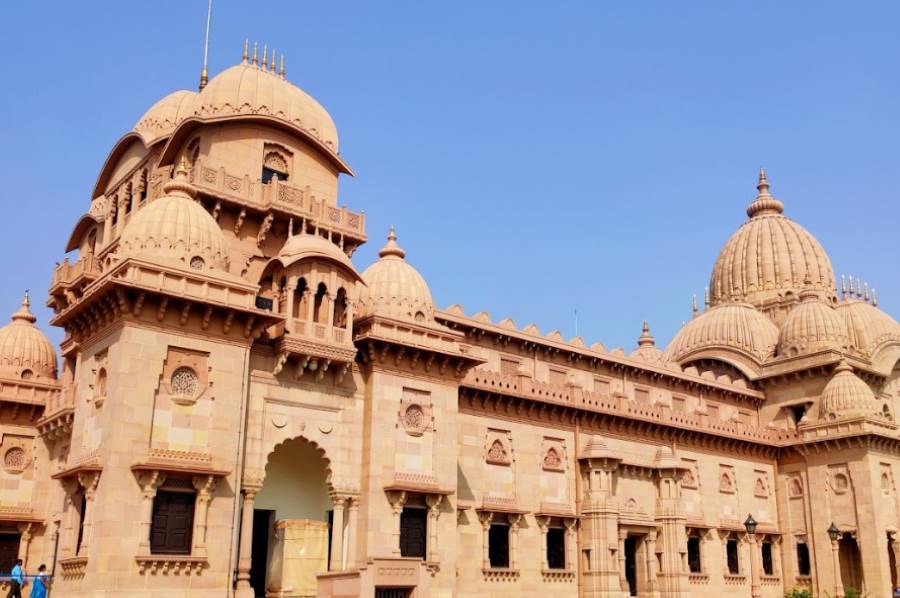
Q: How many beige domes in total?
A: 12